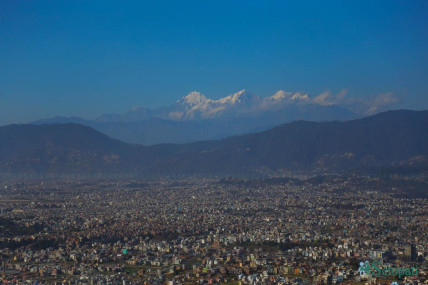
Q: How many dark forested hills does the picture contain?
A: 2